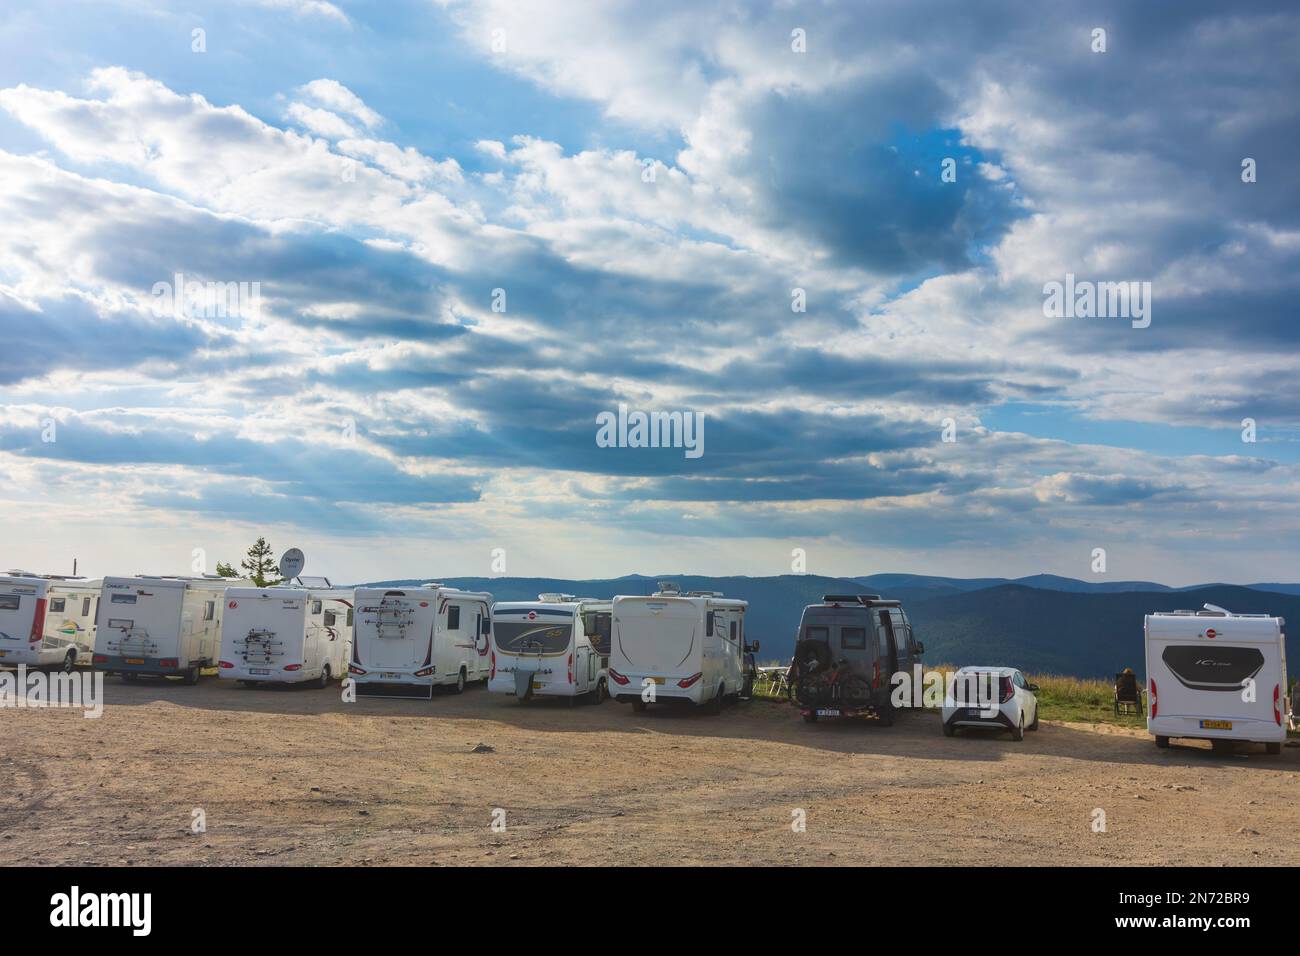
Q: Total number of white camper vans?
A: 7